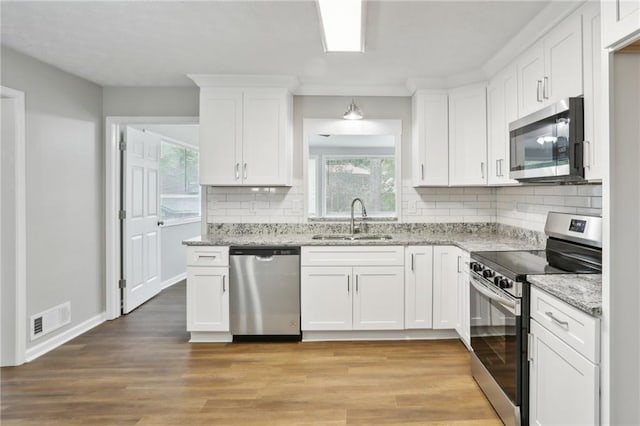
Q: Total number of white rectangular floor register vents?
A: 1